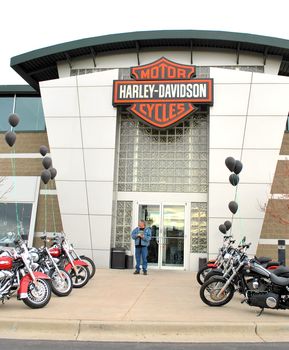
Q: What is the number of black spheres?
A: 12